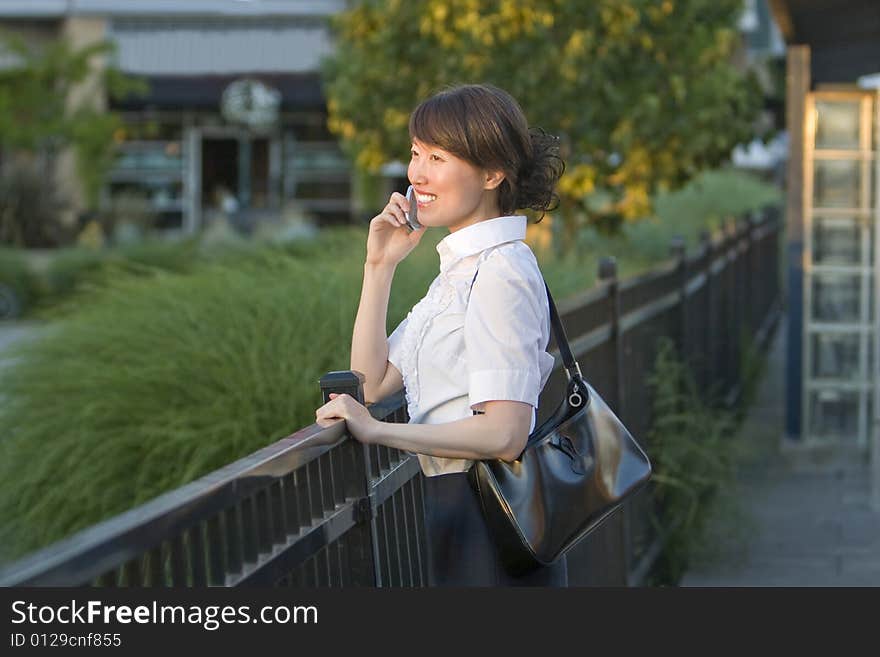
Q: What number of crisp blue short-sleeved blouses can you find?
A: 0